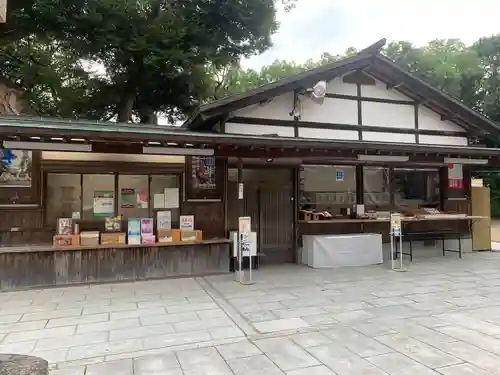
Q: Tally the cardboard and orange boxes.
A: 5